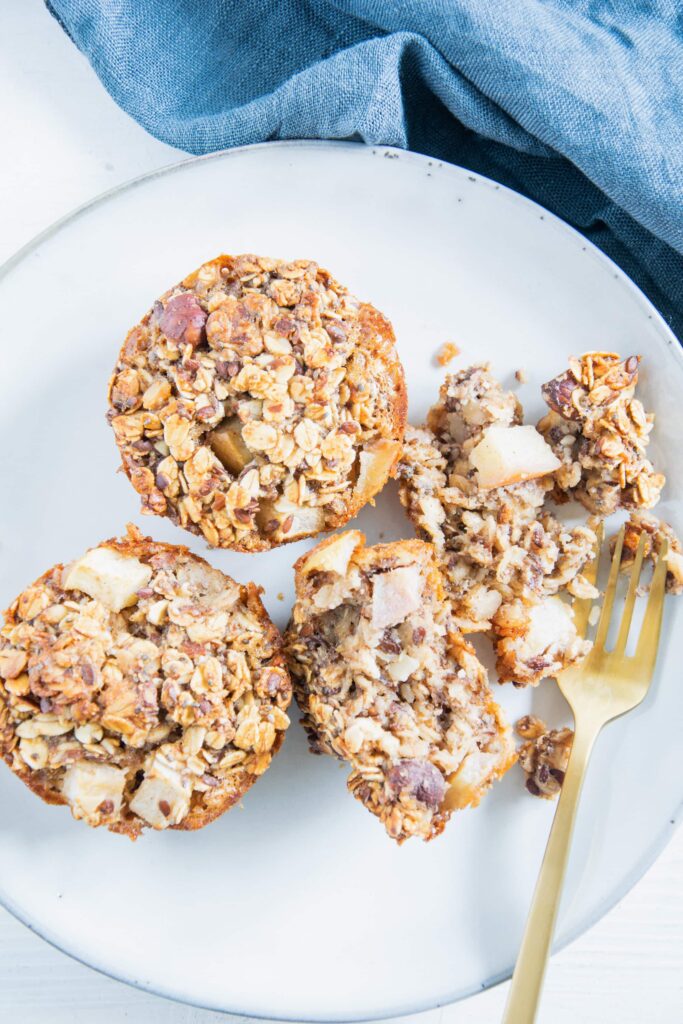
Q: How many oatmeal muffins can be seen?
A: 3